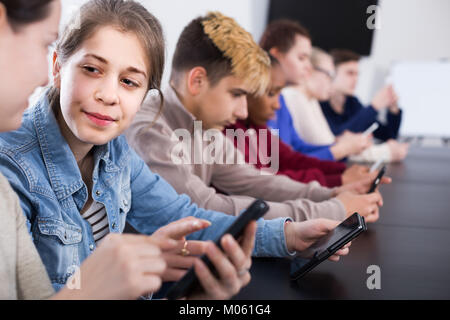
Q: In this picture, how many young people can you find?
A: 7